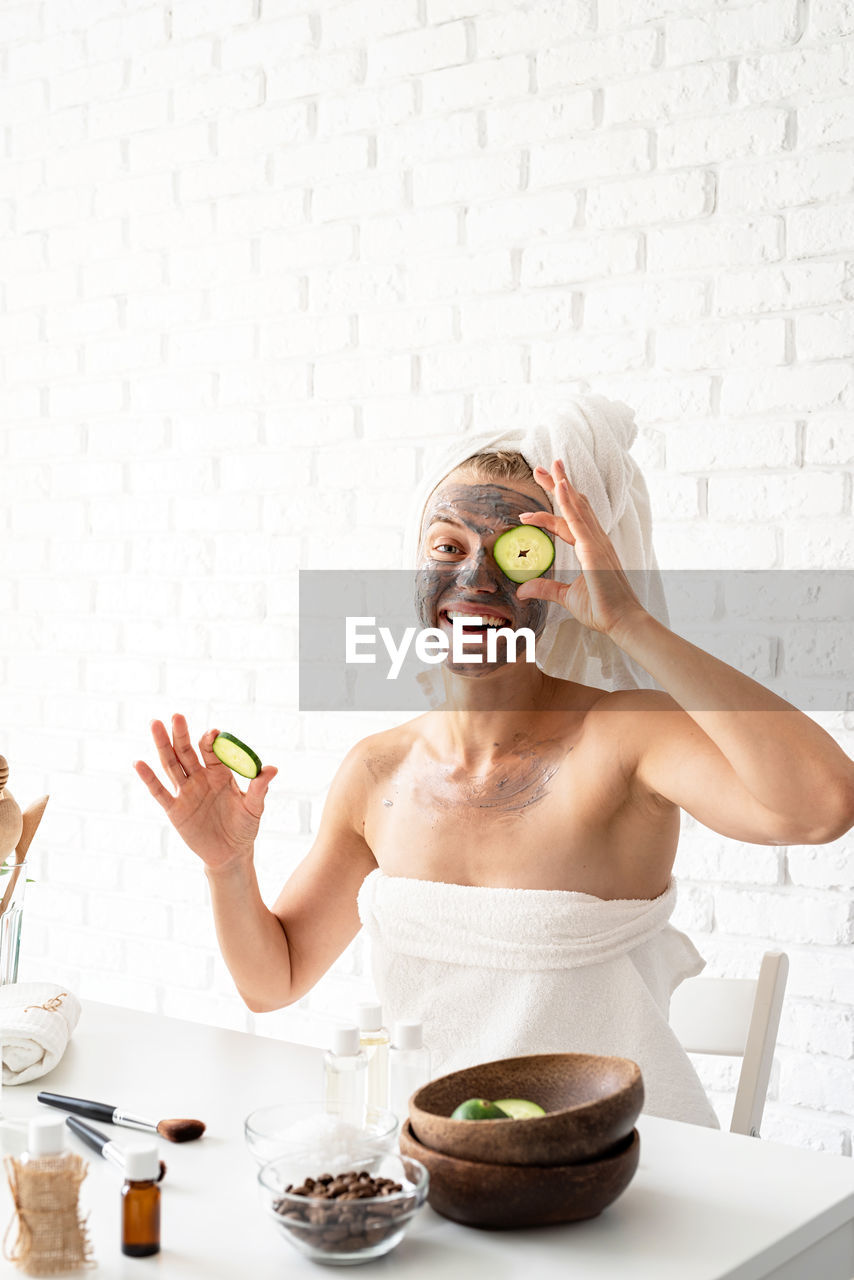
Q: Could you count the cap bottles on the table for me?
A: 5